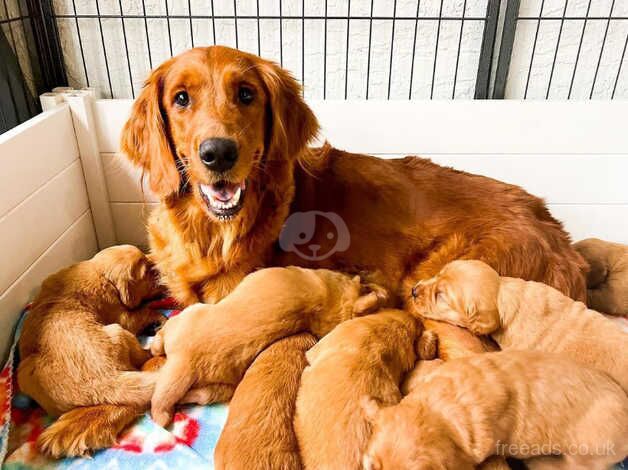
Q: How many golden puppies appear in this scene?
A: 7